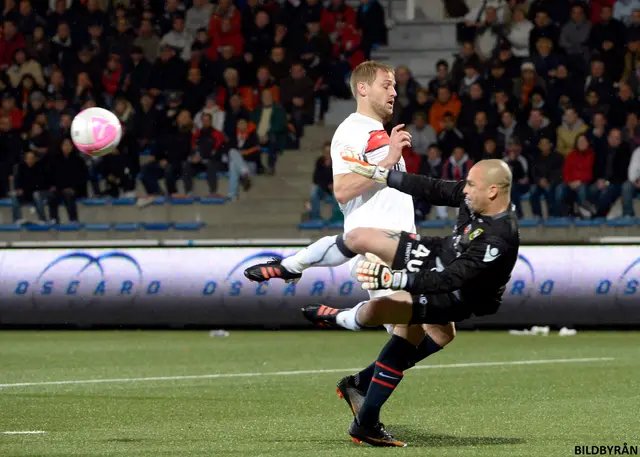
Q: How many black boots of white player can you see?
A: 2